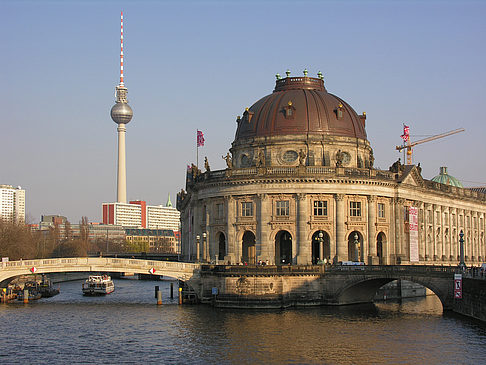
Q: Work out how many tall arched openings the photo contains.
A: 6